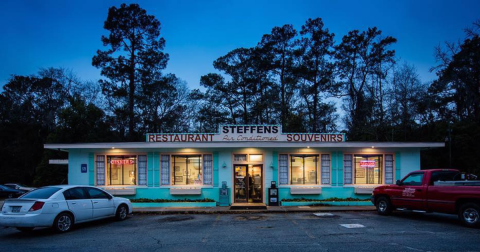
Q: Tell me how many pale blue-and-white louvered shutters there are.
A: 8